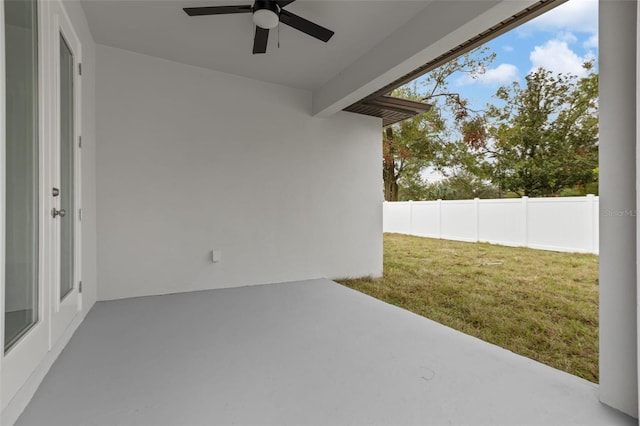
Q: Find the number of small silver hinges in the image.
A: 4